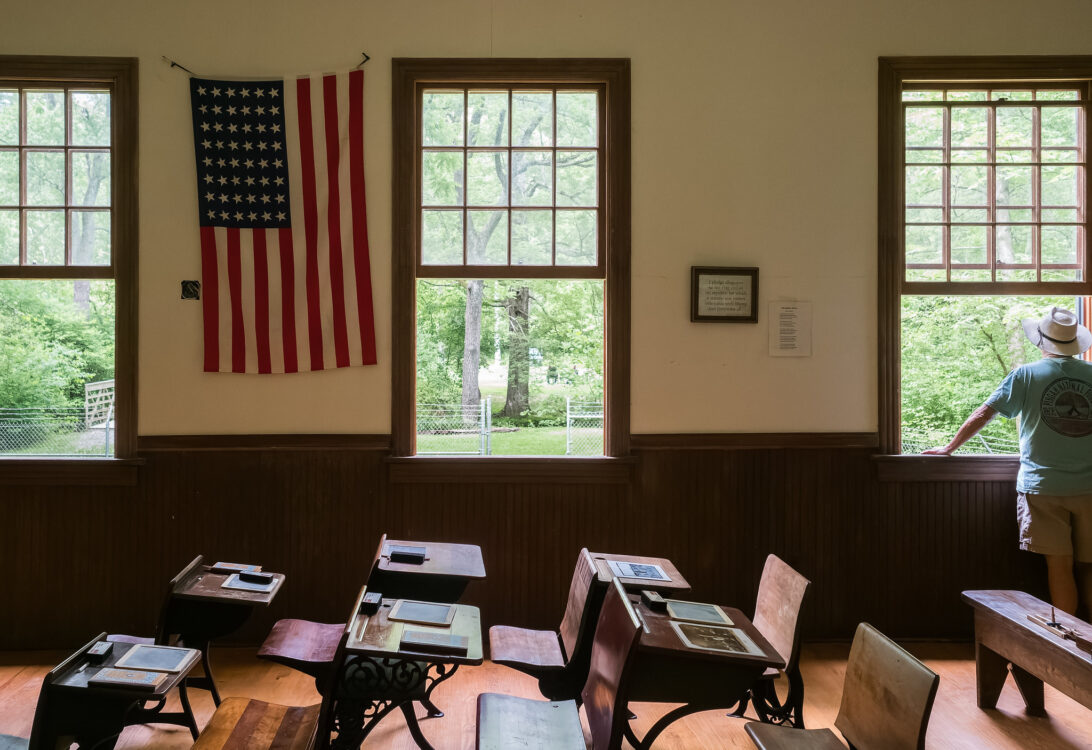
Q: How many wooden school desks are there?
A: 6